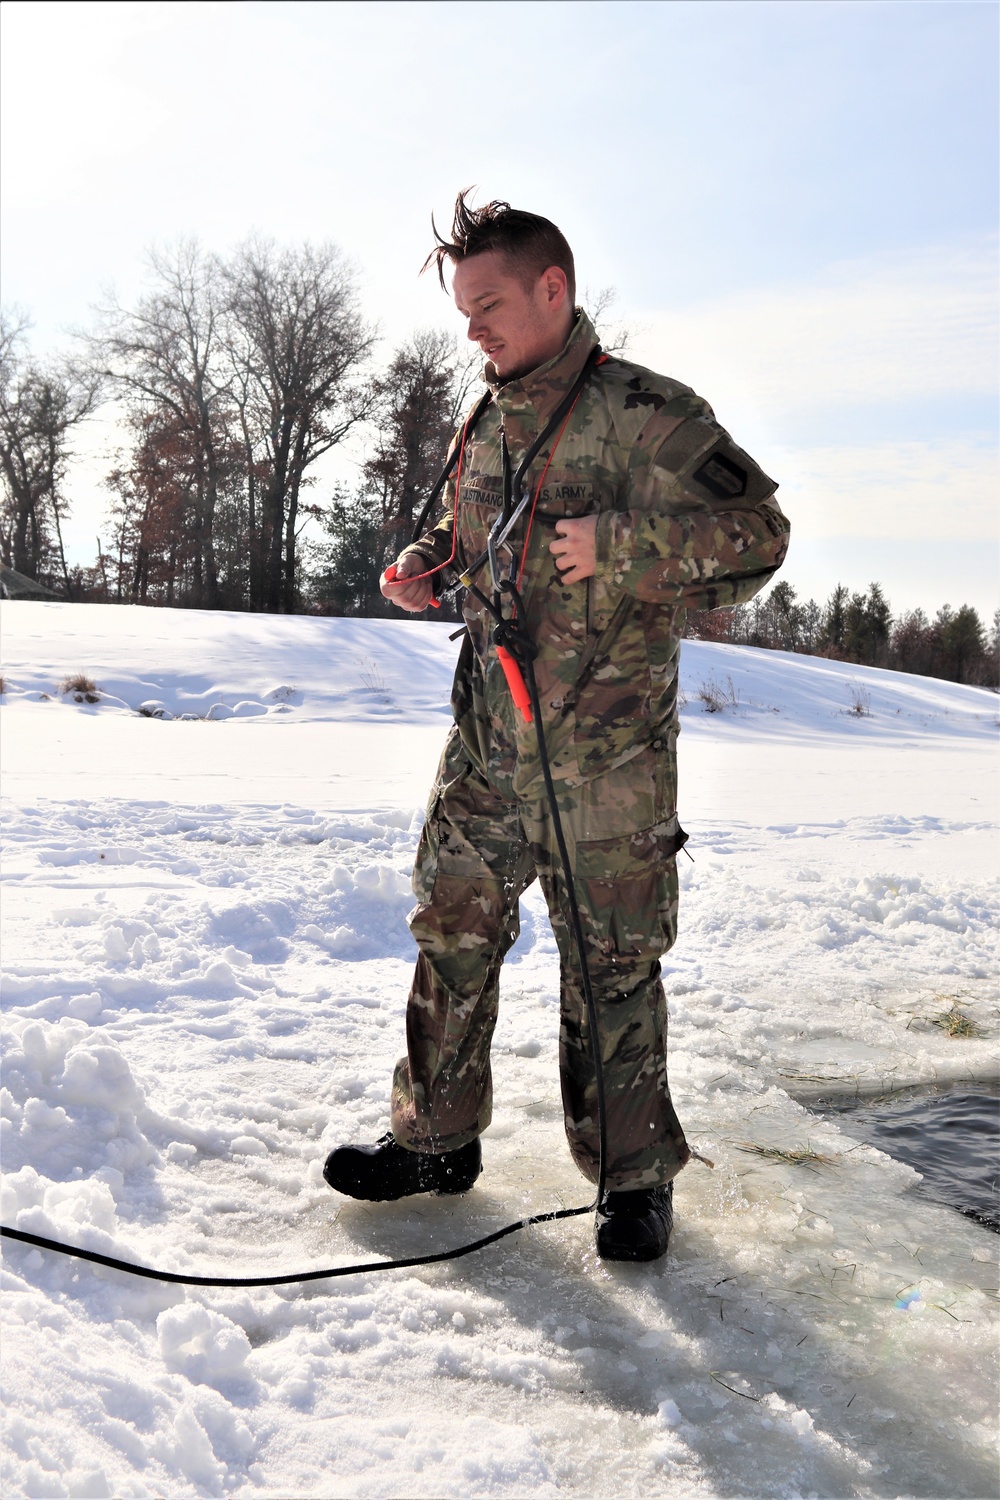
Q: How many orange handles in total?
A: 2